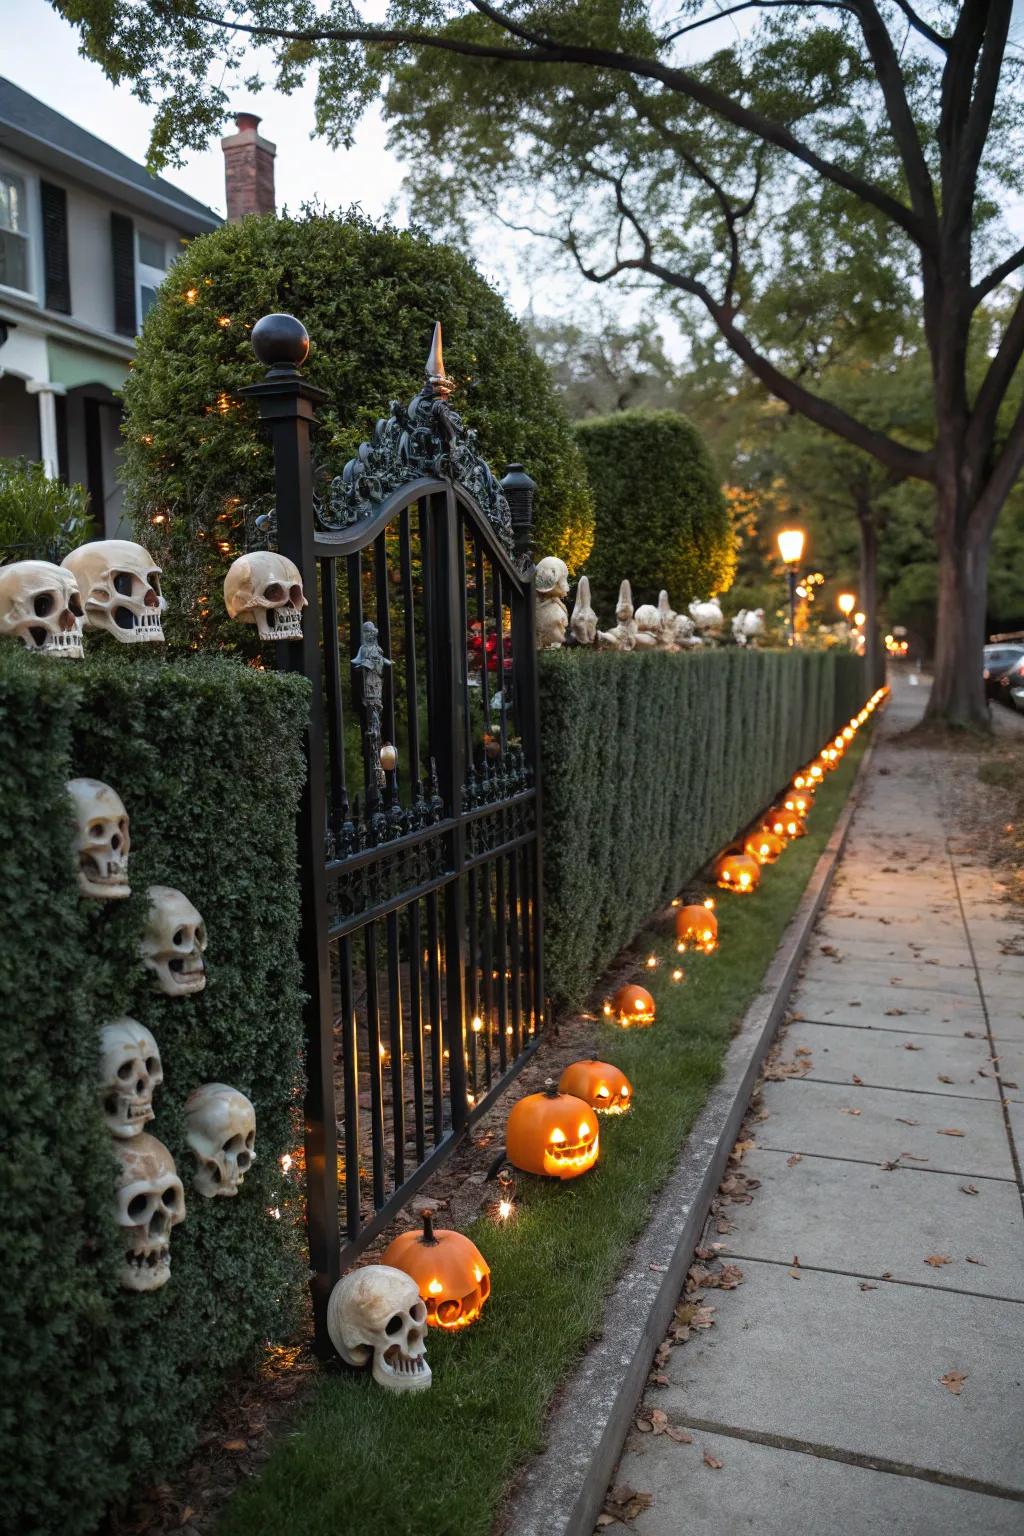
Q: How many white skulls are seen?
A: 9